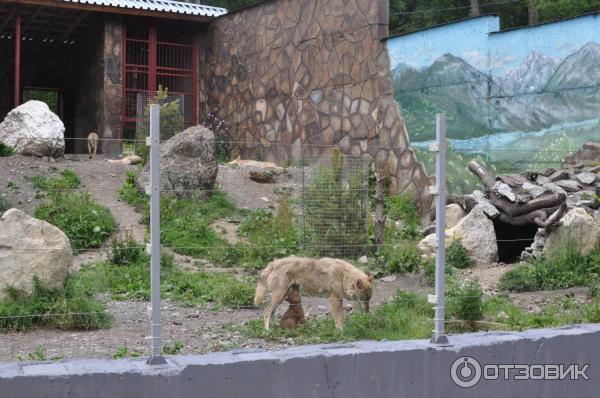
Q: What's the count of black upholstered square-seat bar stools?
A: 0